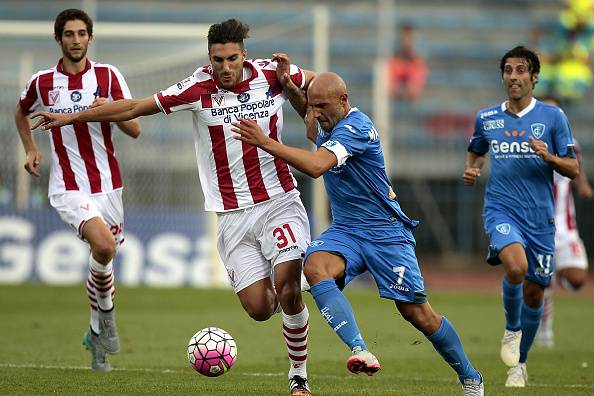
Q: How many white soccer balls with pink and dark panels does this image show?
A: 1